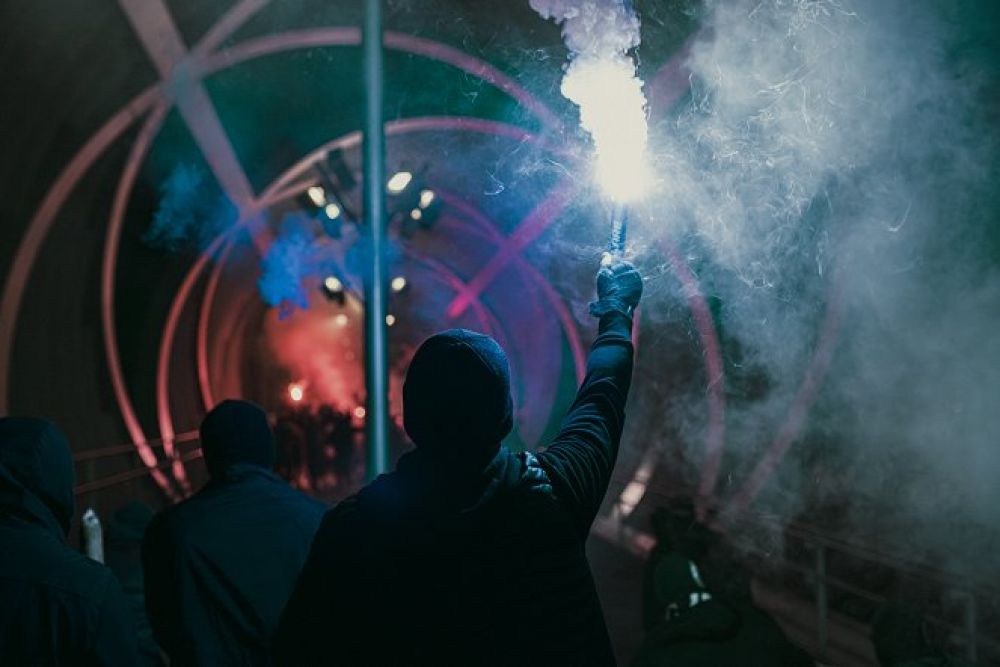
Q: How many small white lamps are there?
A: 9